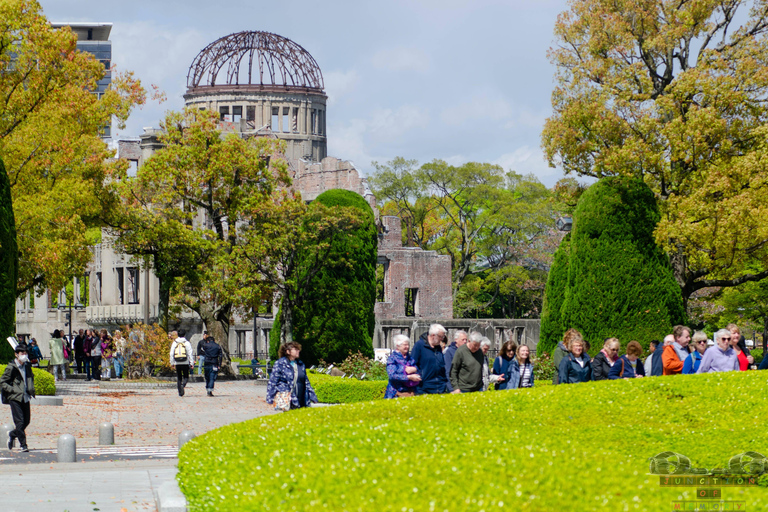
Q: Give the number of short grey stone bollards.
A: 4